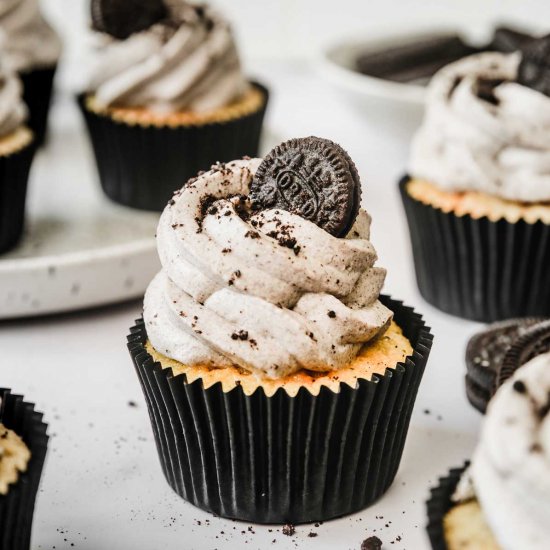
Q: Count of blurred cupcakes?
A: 6